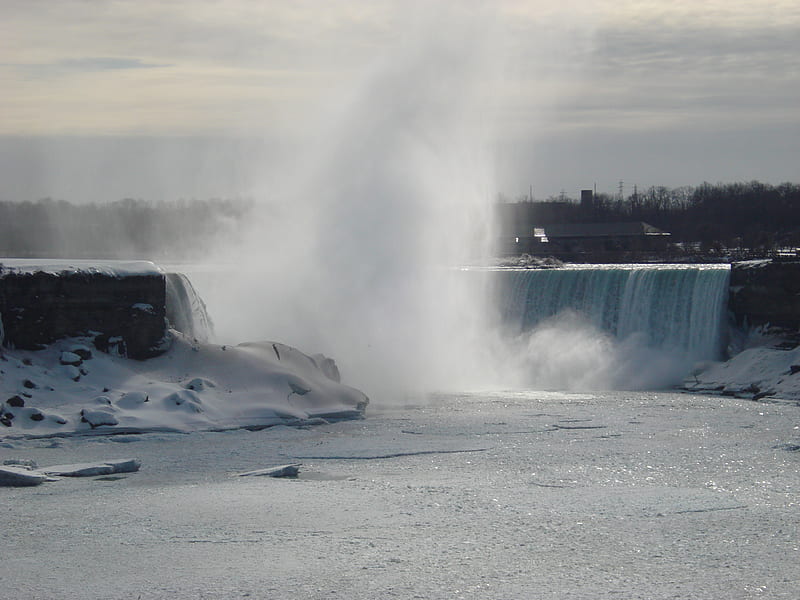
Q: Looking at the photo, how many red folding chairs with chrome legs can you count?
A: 0